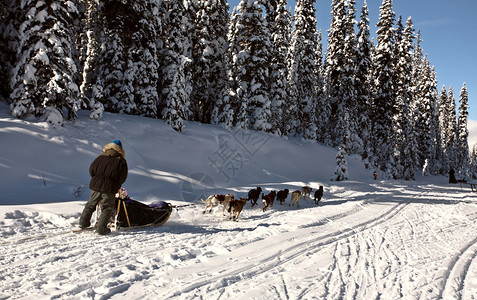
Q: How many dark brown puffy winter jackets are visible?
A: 1